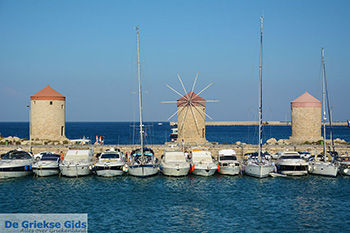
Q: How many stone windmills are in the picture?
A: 3